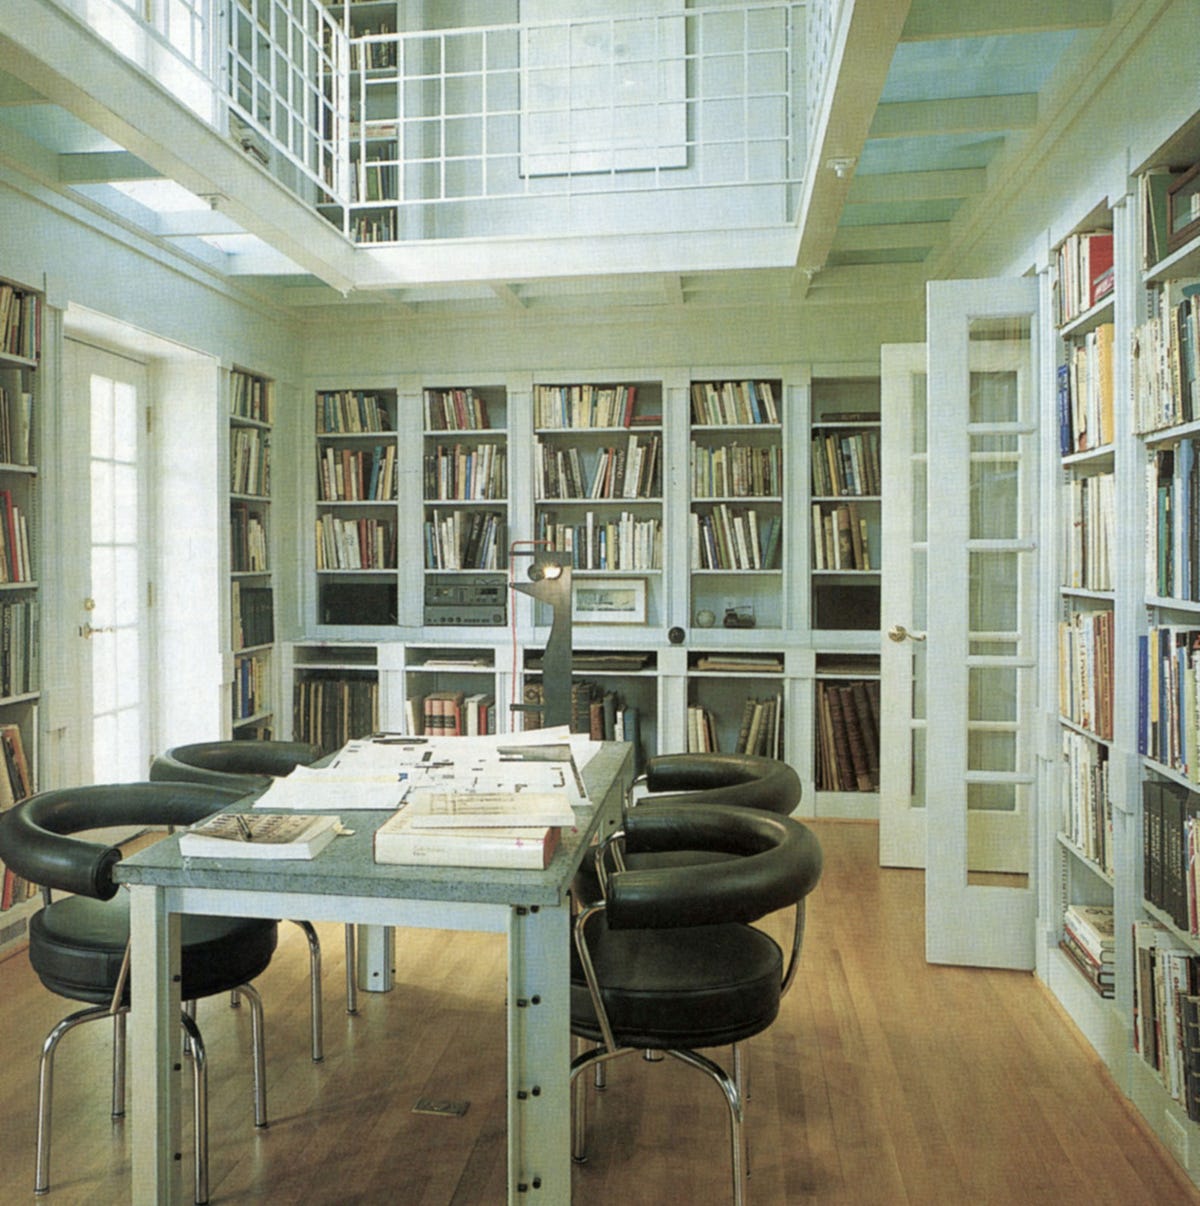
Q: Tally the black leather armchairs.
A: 4